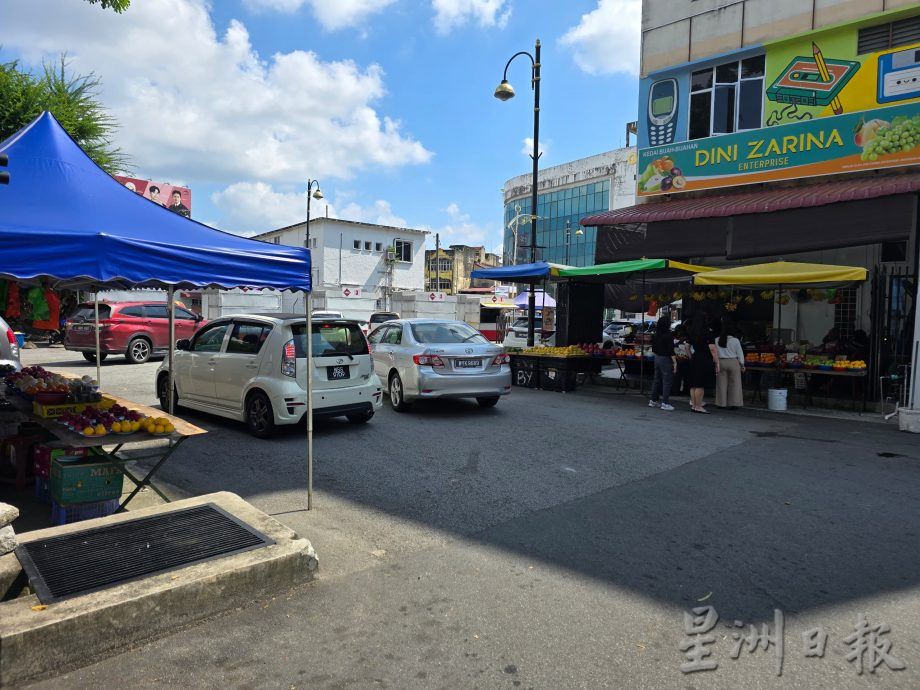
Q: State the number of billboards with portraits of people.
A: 1